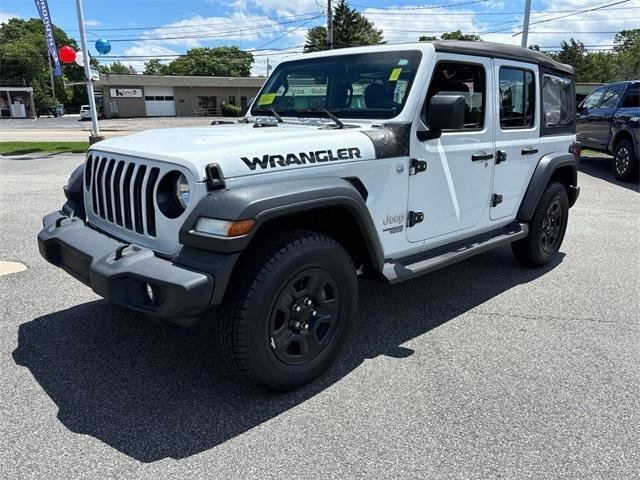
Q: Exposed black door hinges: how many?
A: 4